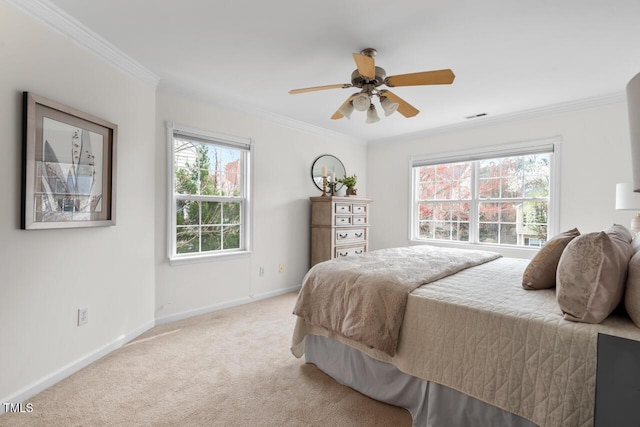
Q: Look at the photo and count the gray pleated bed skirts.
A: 1